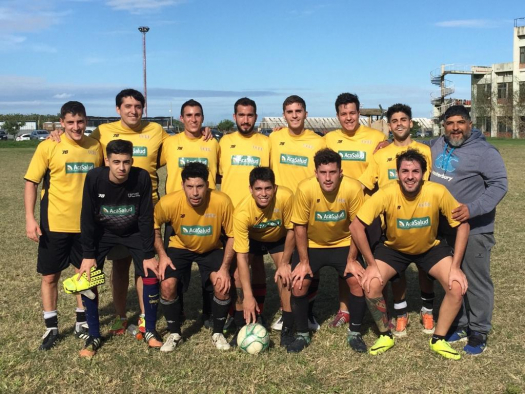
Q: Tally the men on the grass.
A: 13